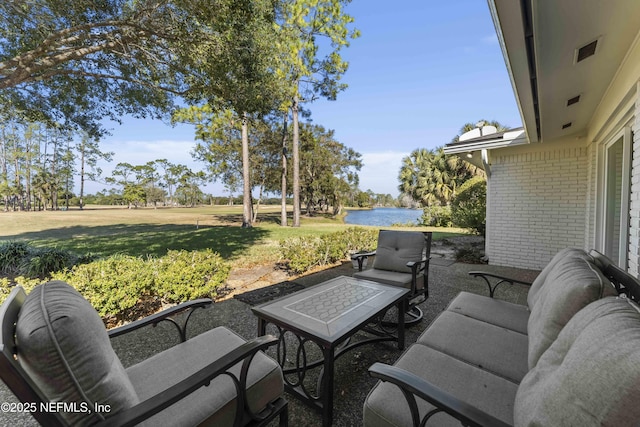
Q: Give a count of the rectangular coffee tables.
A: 1